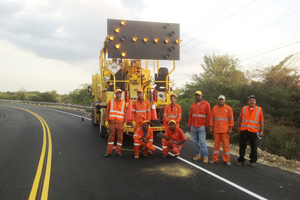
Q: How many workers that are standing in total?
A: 6